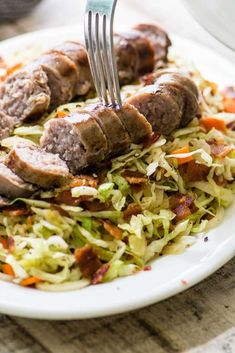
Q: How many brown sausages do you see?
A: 2